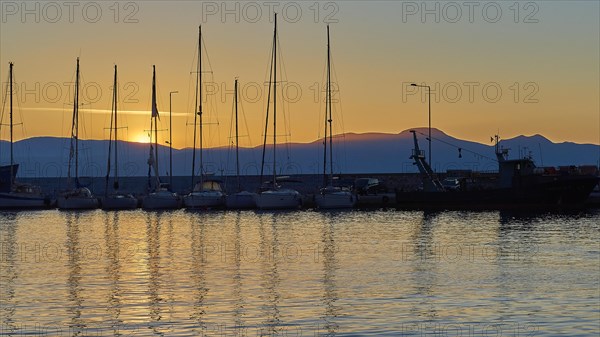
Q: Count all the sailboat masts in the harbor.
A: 8